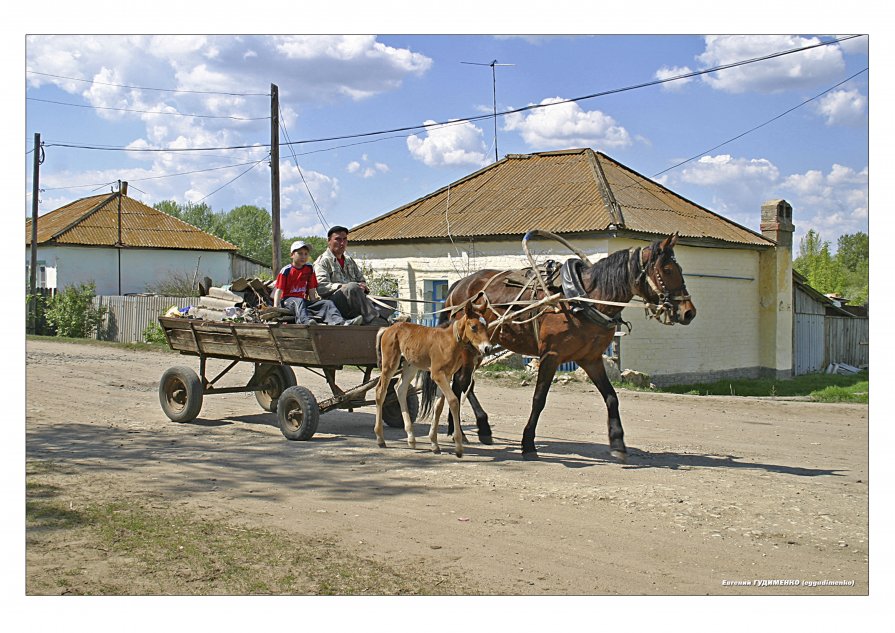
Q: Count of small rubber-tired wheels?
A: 4